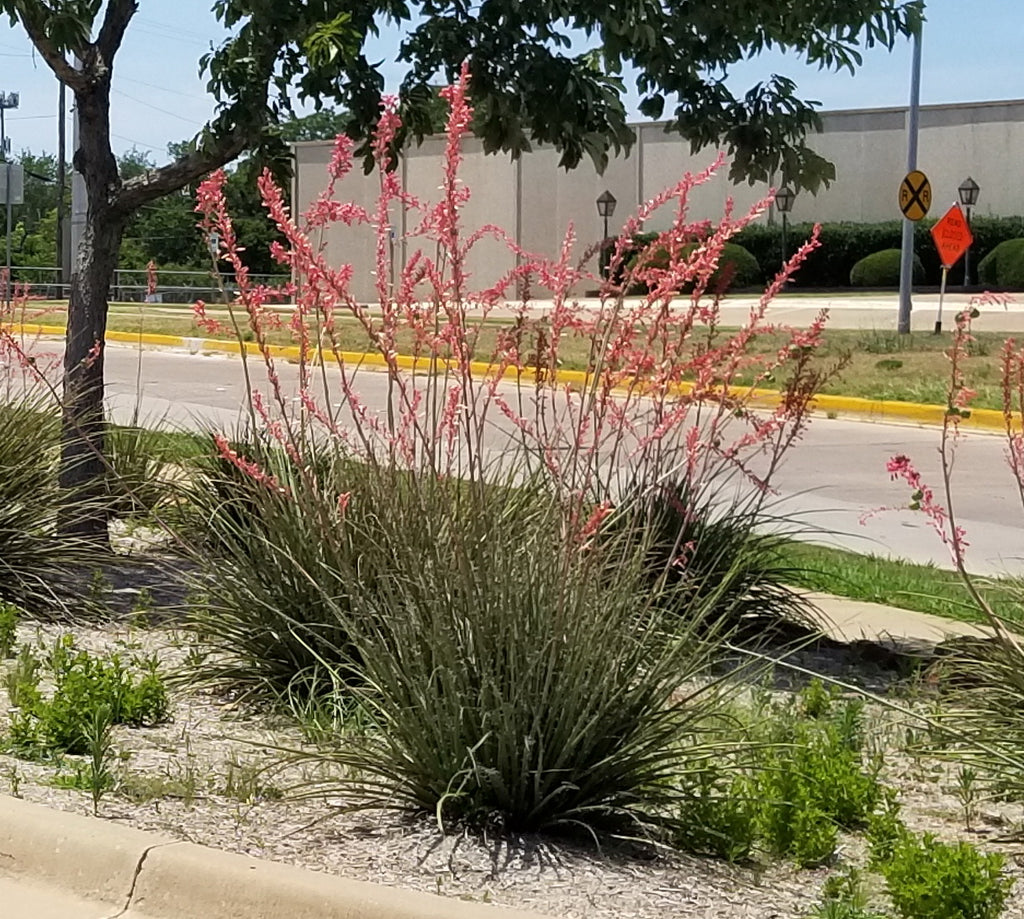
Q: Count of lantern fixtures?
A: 3